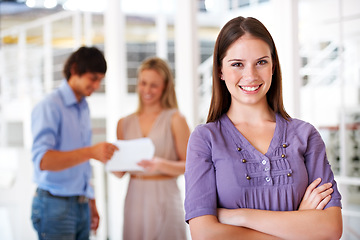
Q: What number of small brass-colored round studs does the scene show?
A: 6